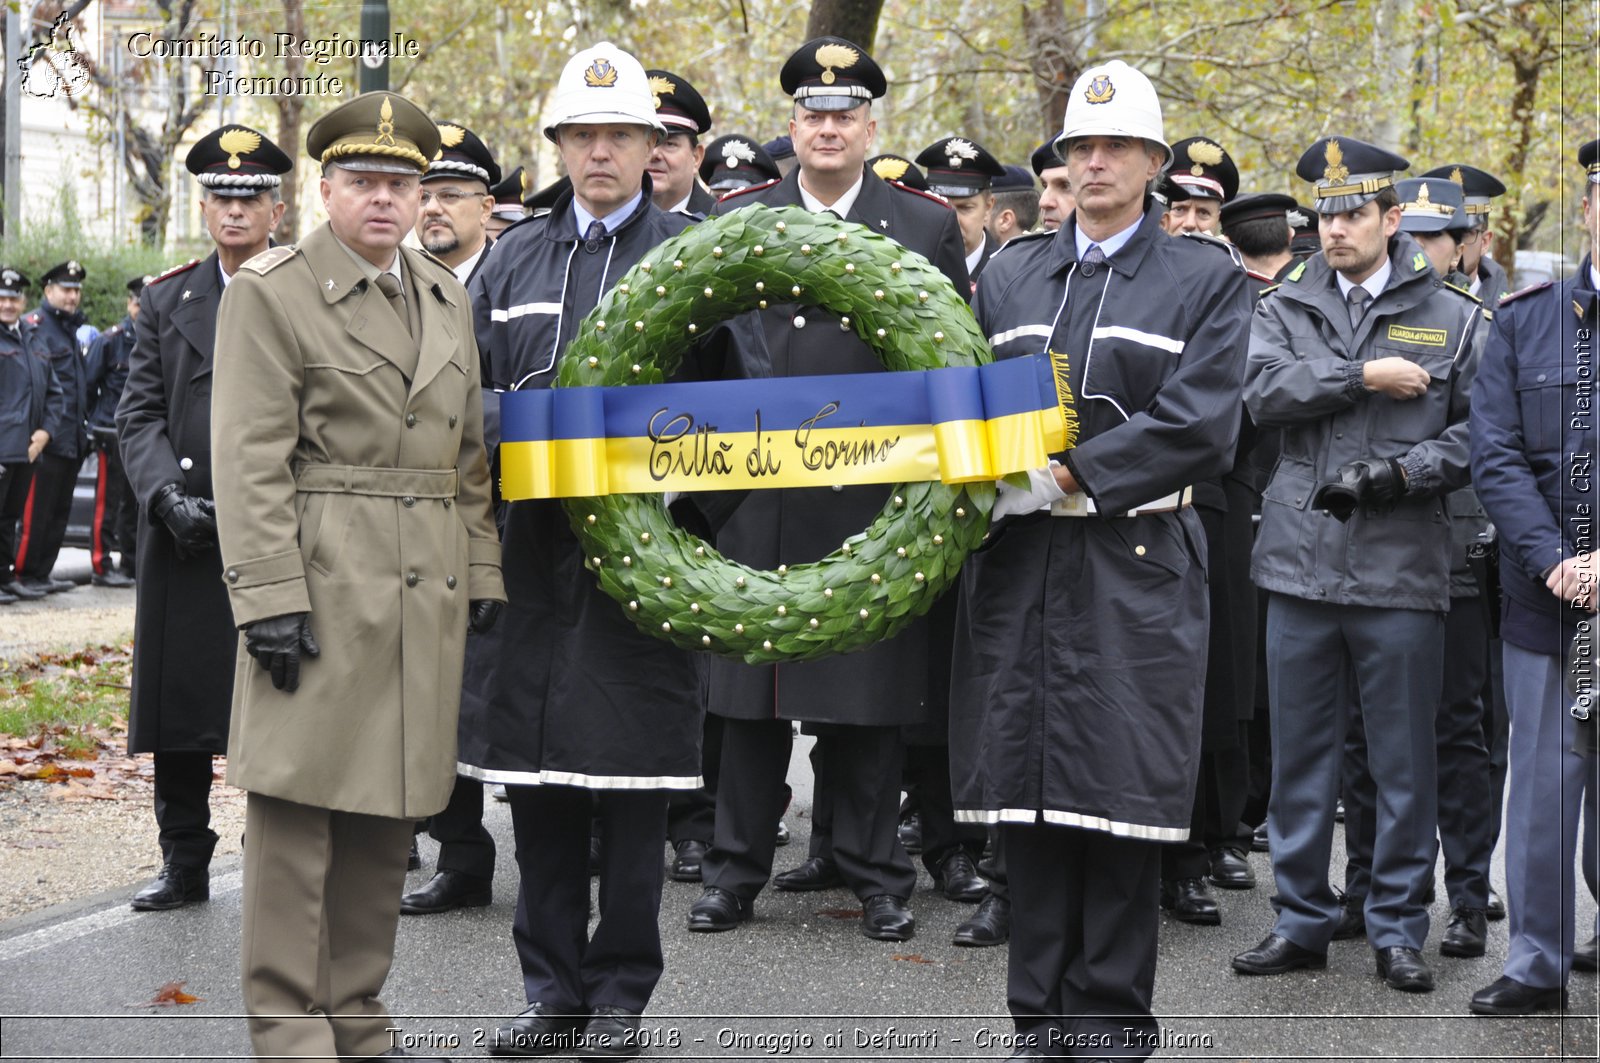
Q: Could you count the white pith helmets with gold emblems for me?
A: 2